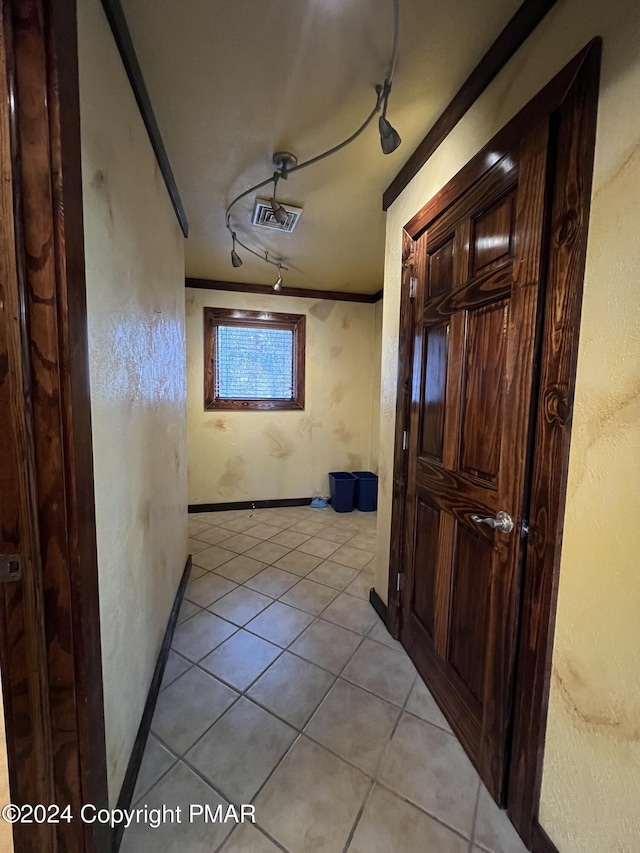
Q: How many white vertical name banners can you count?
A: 0